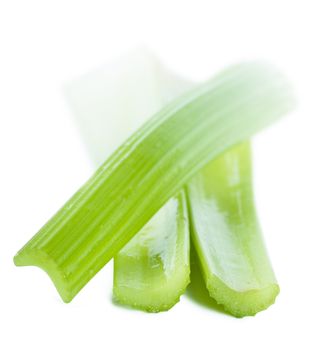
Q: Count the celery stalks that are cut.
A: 3